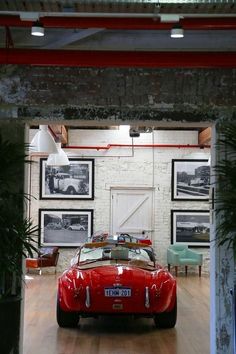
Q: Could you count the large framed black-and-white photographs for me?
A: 4